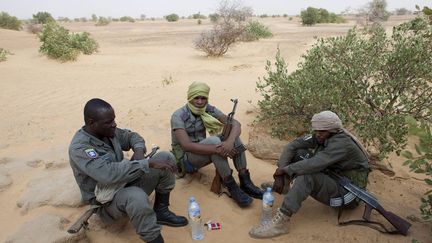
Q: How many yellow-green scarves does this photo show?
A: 1